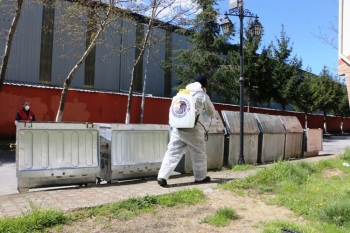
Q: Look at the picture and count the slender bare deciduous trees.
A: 3